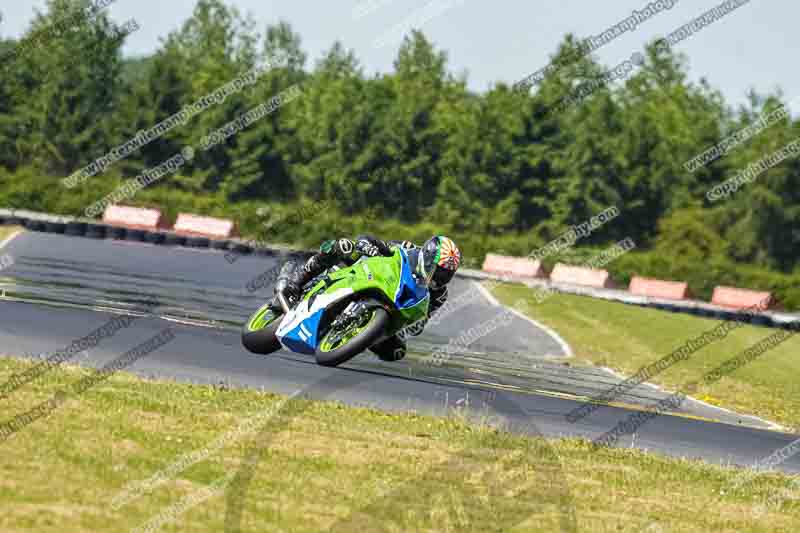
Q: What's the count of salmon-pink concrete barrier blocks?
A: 6